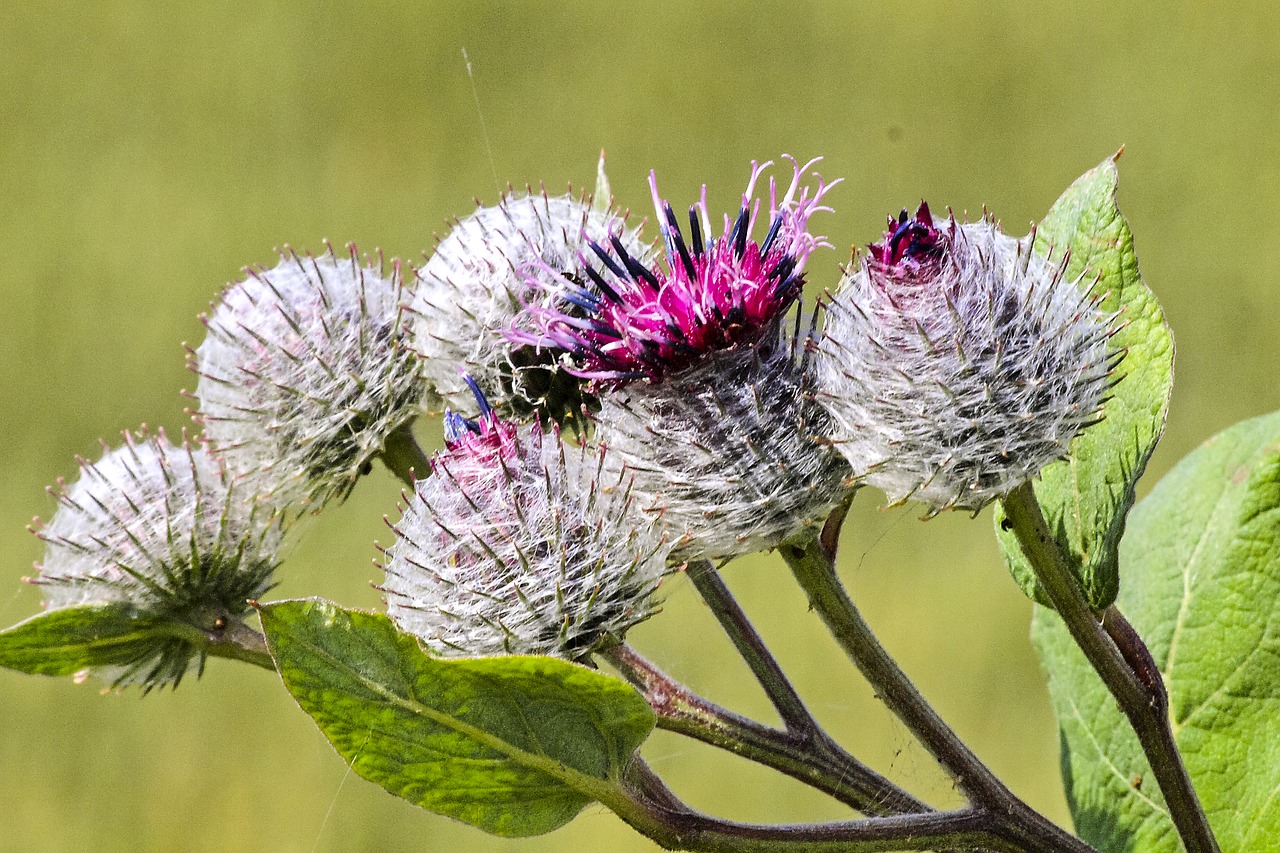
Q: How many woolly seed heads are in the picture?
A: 6